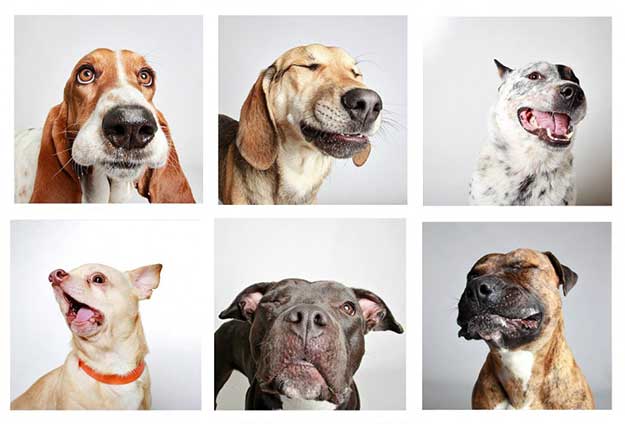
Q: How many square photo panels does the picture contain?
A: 6